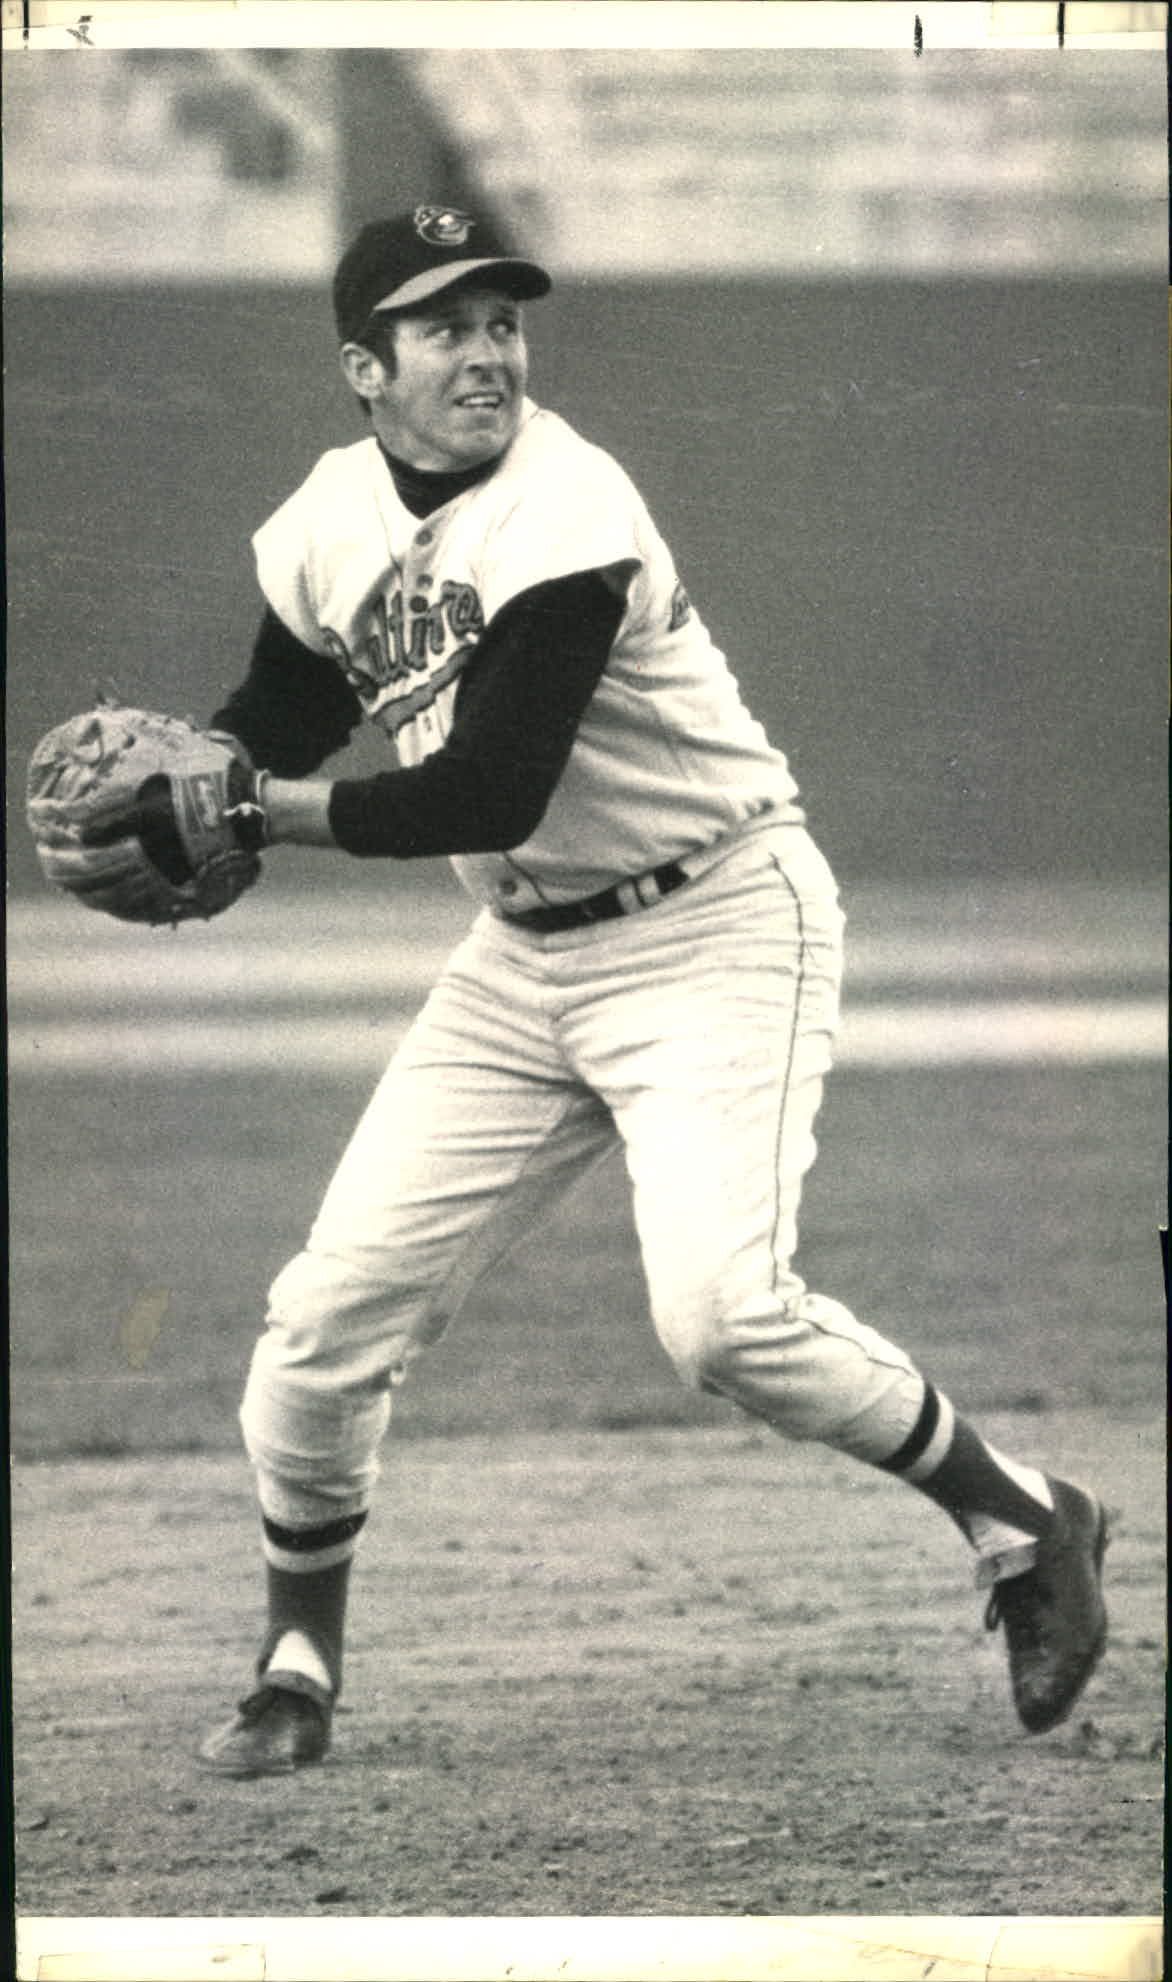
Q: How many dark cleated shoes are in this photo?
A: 2